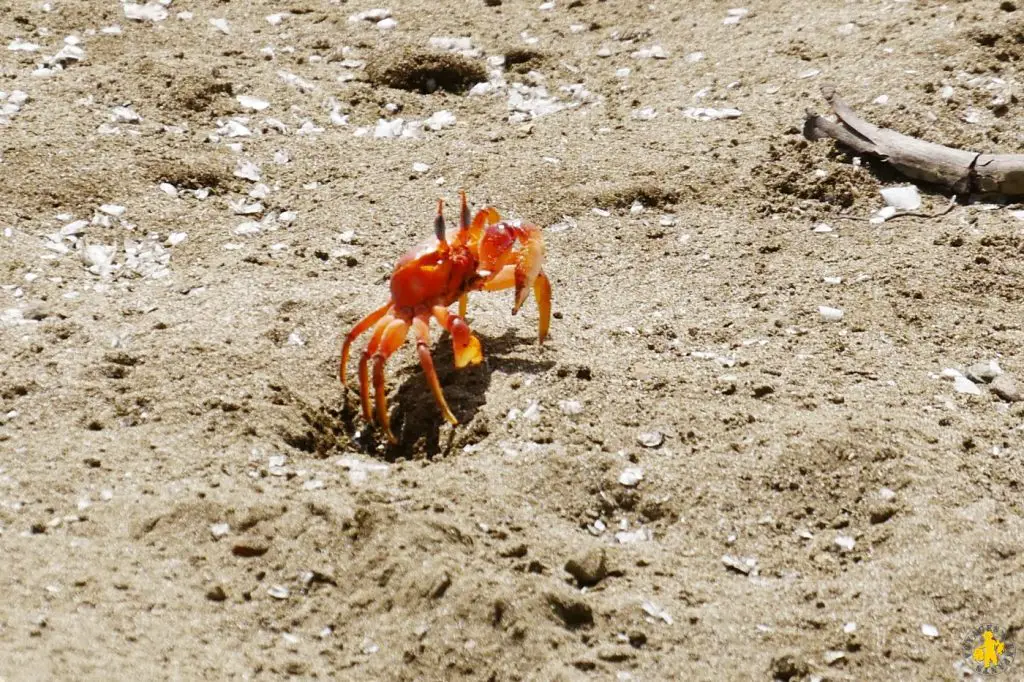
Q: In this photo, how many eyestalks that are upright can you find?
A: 2